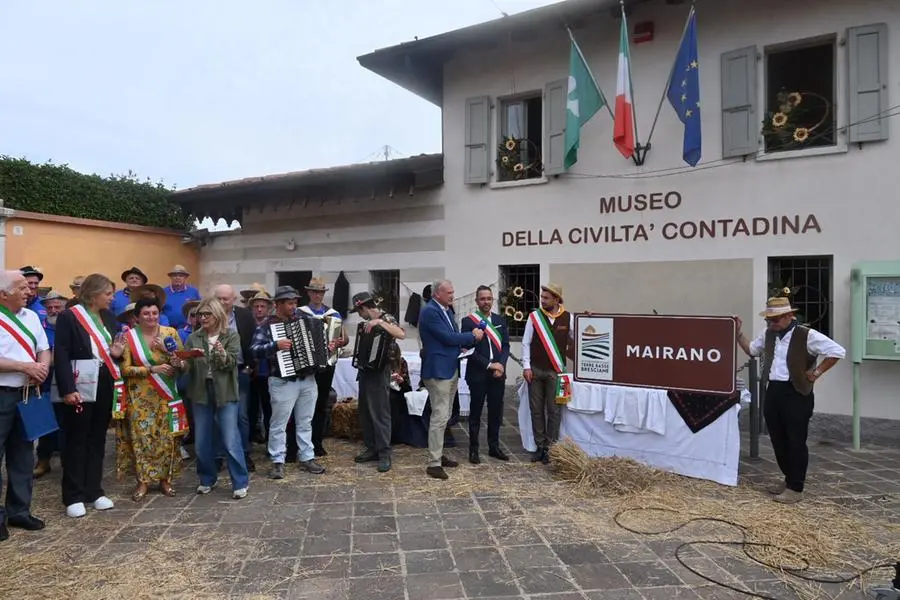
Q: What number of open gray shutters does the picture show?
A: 4